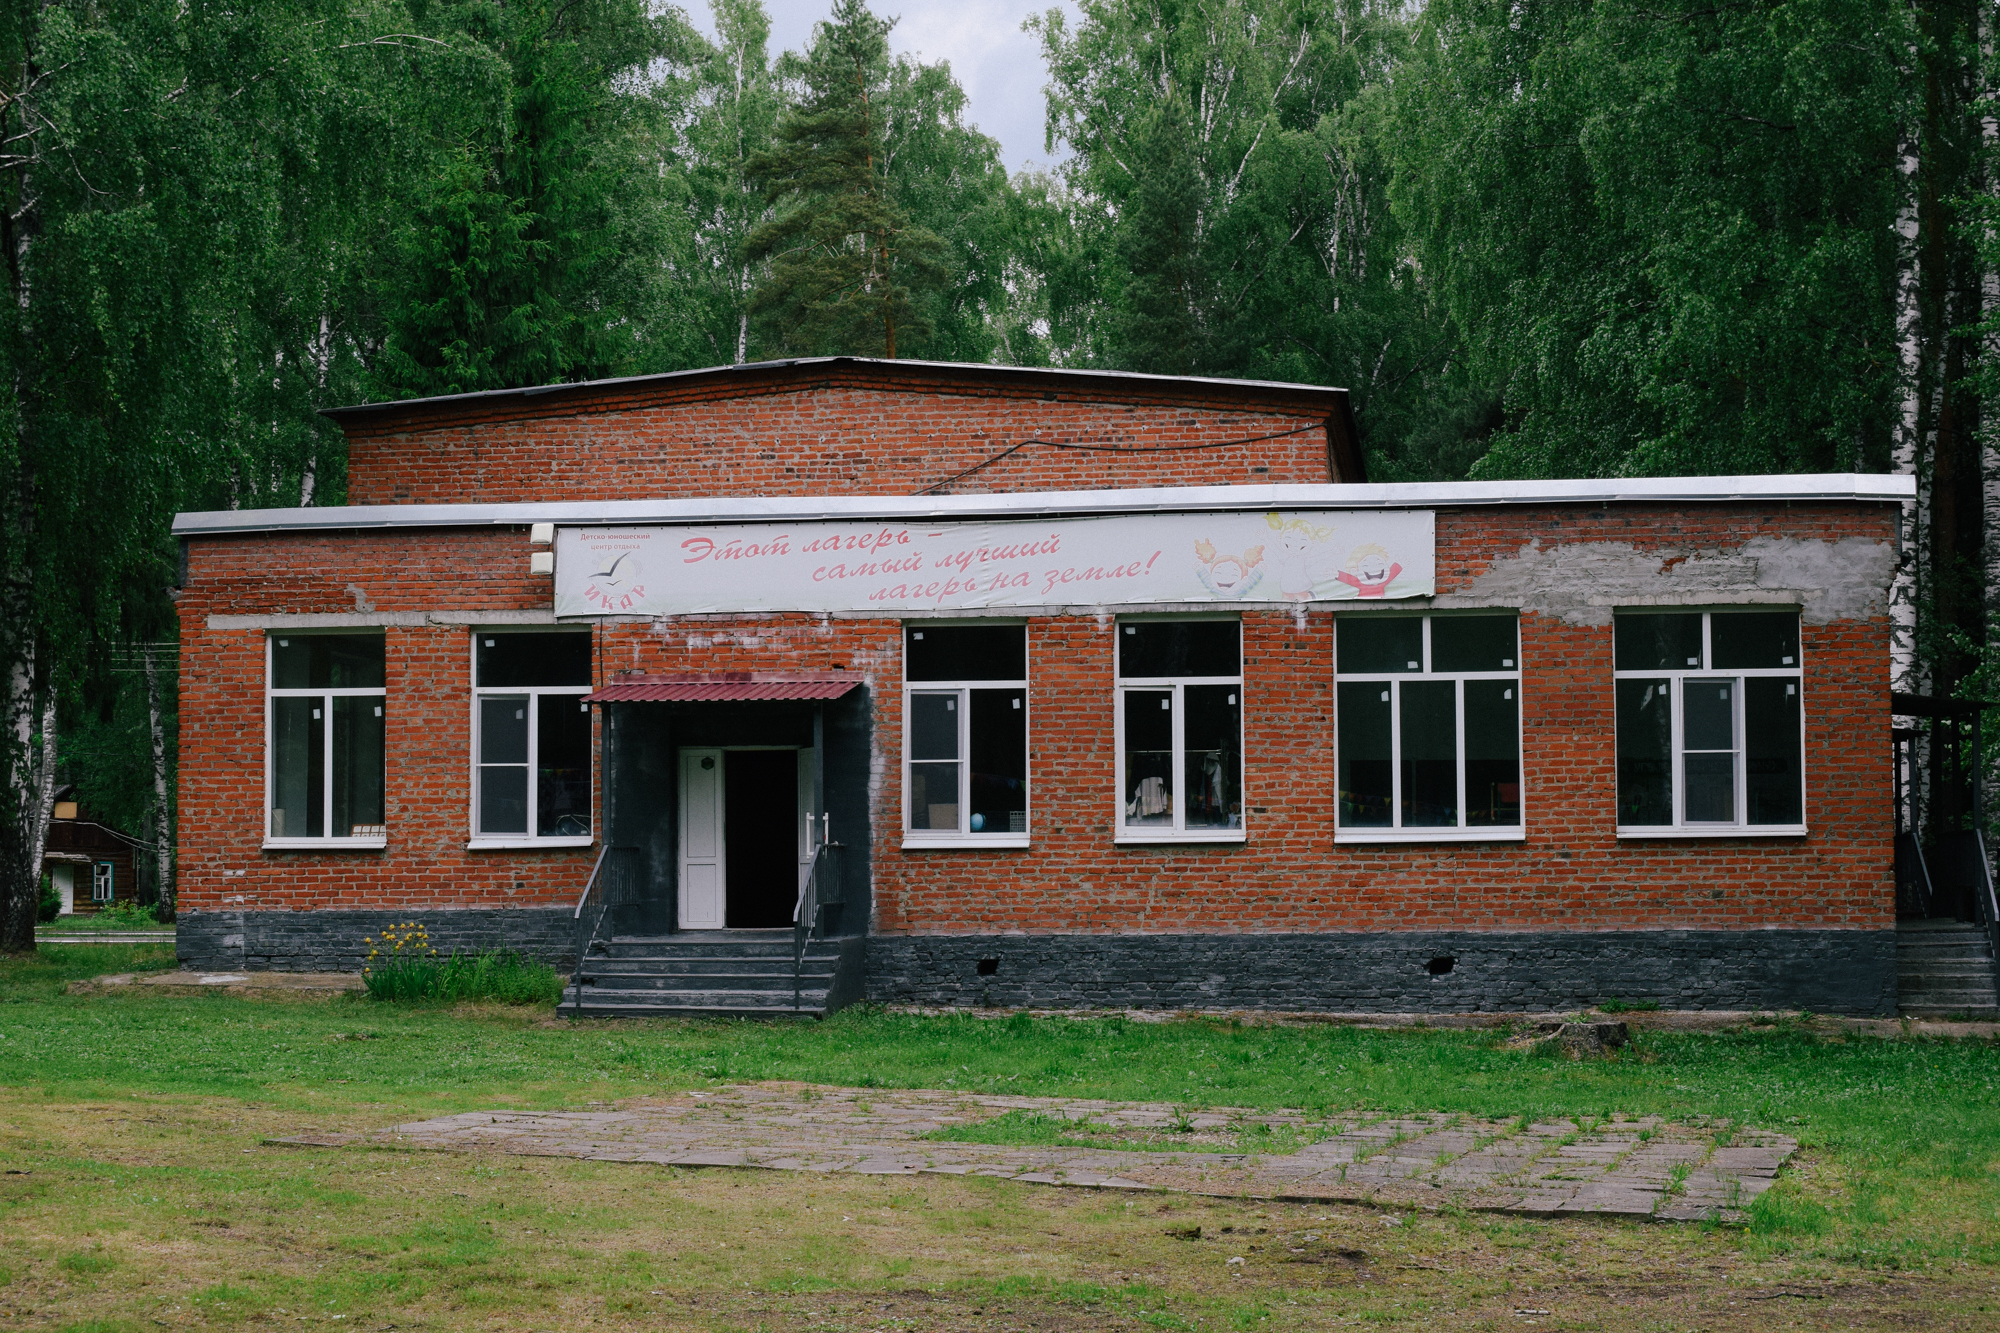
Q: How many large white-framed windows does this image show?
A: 6